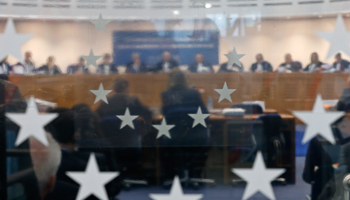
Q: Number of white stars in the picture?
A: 15